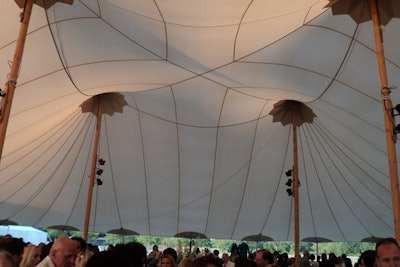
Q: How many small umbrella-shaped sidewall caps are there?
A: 7